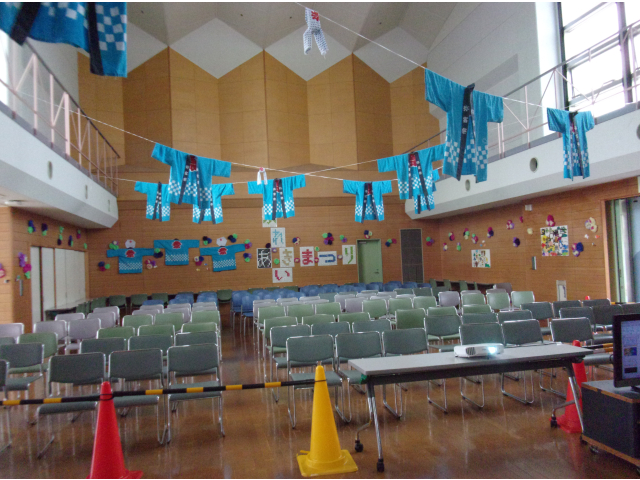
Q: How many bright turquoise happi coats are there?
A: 13